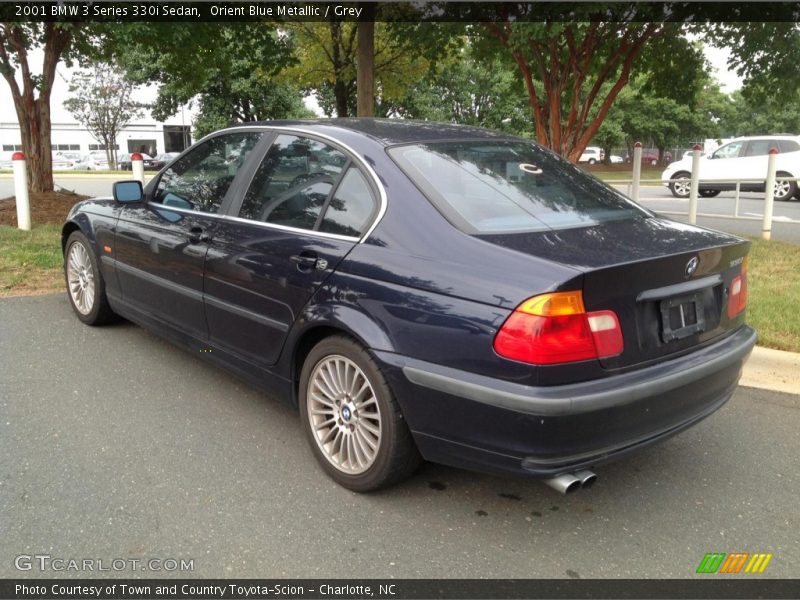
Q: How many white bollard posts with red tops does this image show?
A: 5